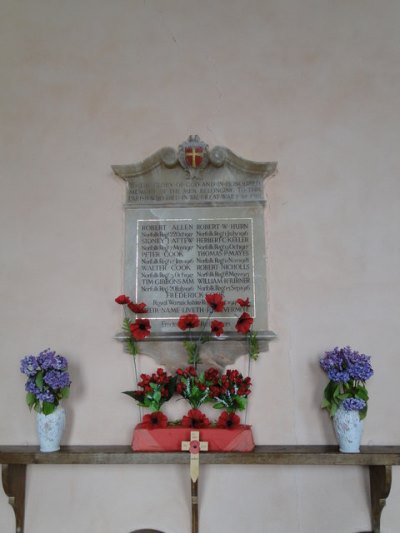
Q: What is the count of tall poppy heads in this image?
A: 8